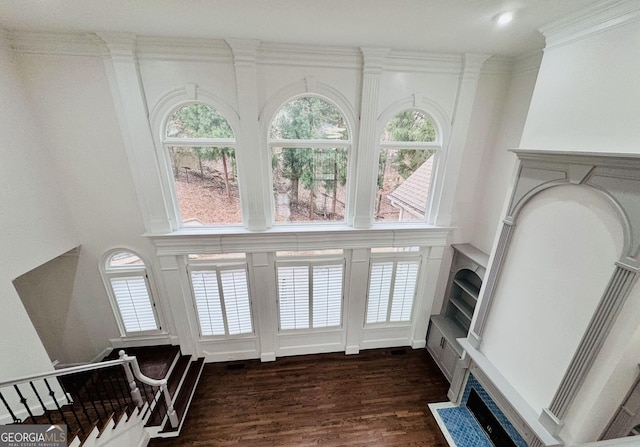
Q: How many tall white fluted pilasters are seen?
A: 4